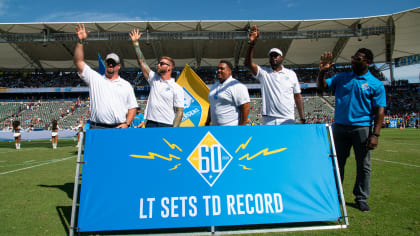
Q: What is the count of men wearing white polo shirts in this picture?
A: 4